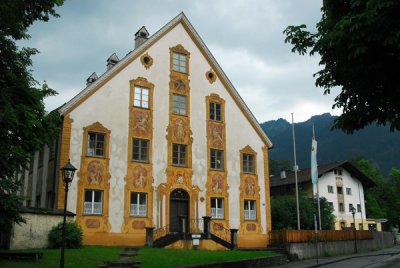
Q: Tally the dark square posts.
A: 4